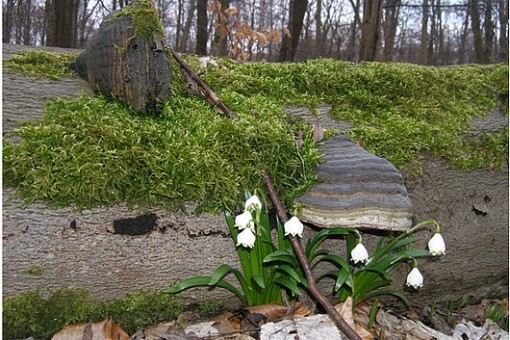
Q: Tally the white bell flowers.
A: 7